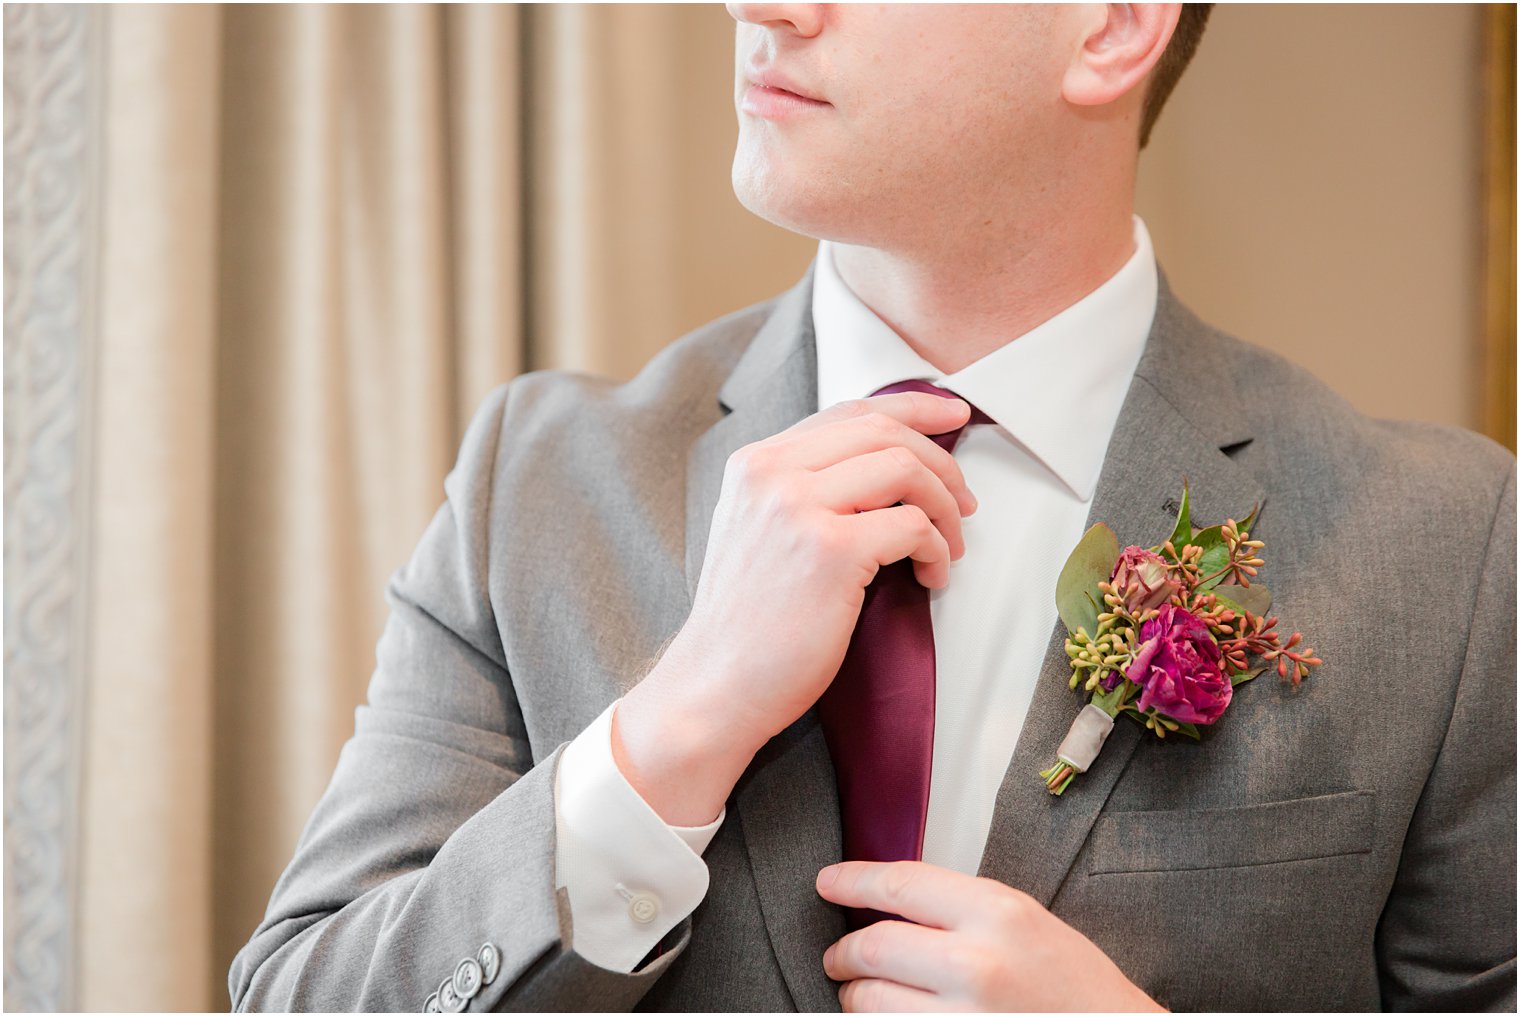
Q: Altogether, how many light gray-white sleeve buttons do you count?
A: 4